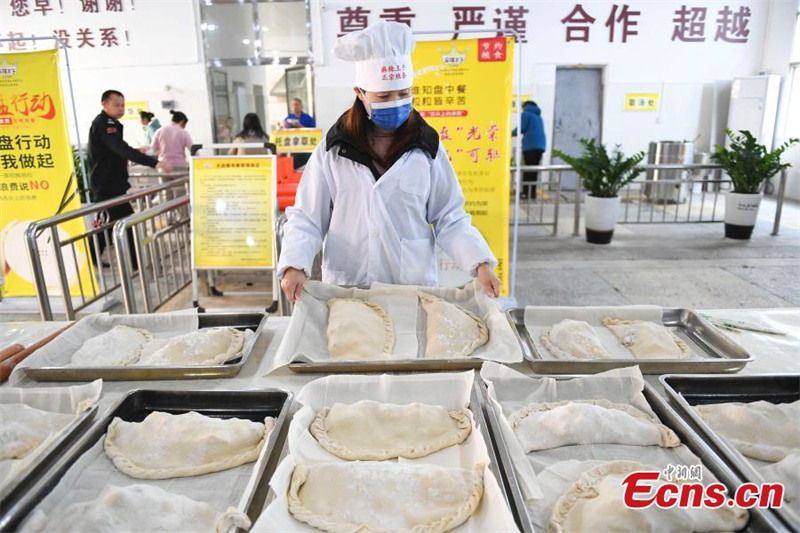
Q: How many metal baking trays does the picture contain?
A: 8